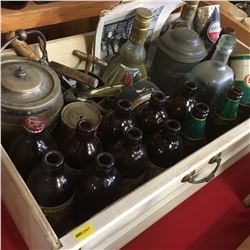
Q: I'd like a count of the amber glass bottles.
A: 11